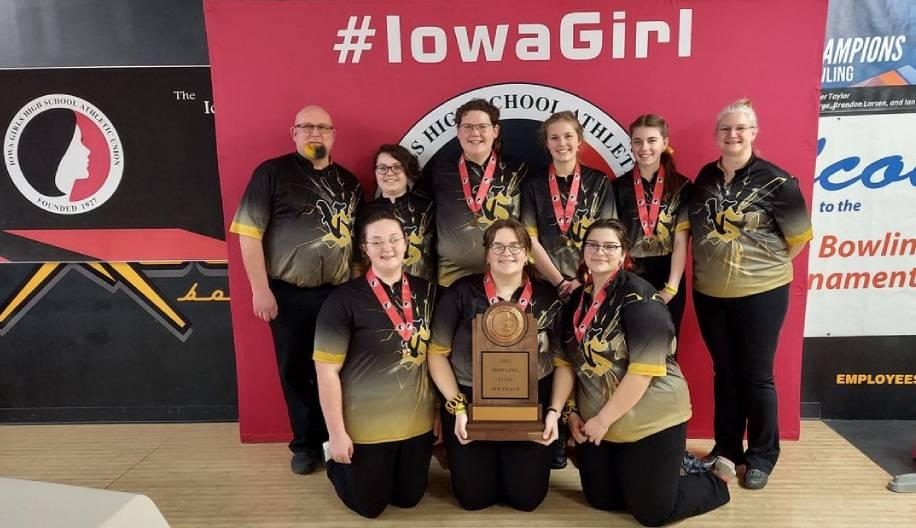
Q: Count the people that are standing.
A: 6